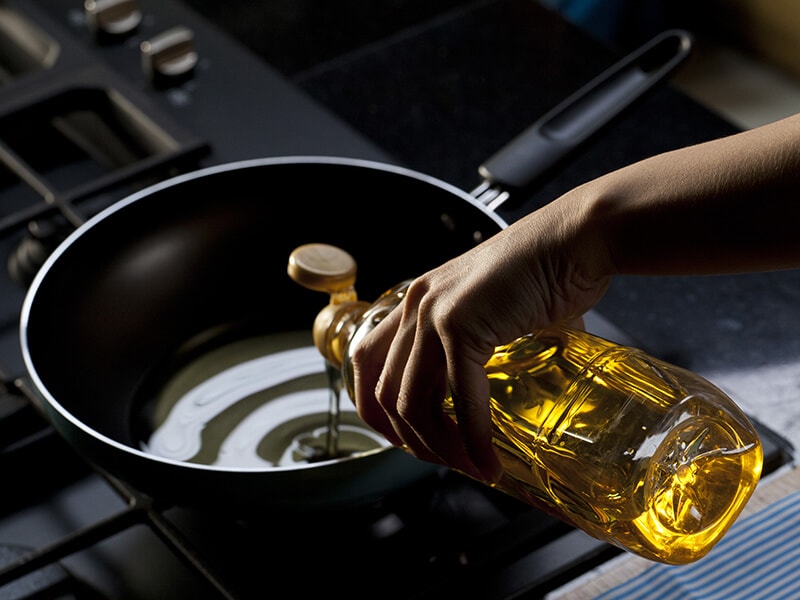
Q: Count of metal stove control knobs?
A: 2